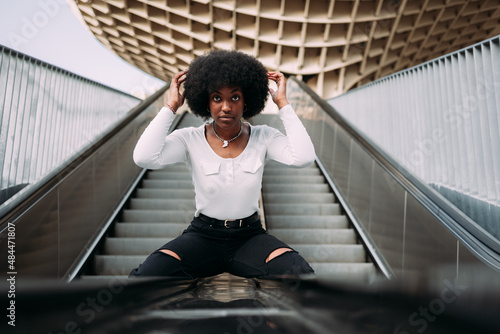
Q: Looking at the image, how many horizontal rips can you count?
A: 2